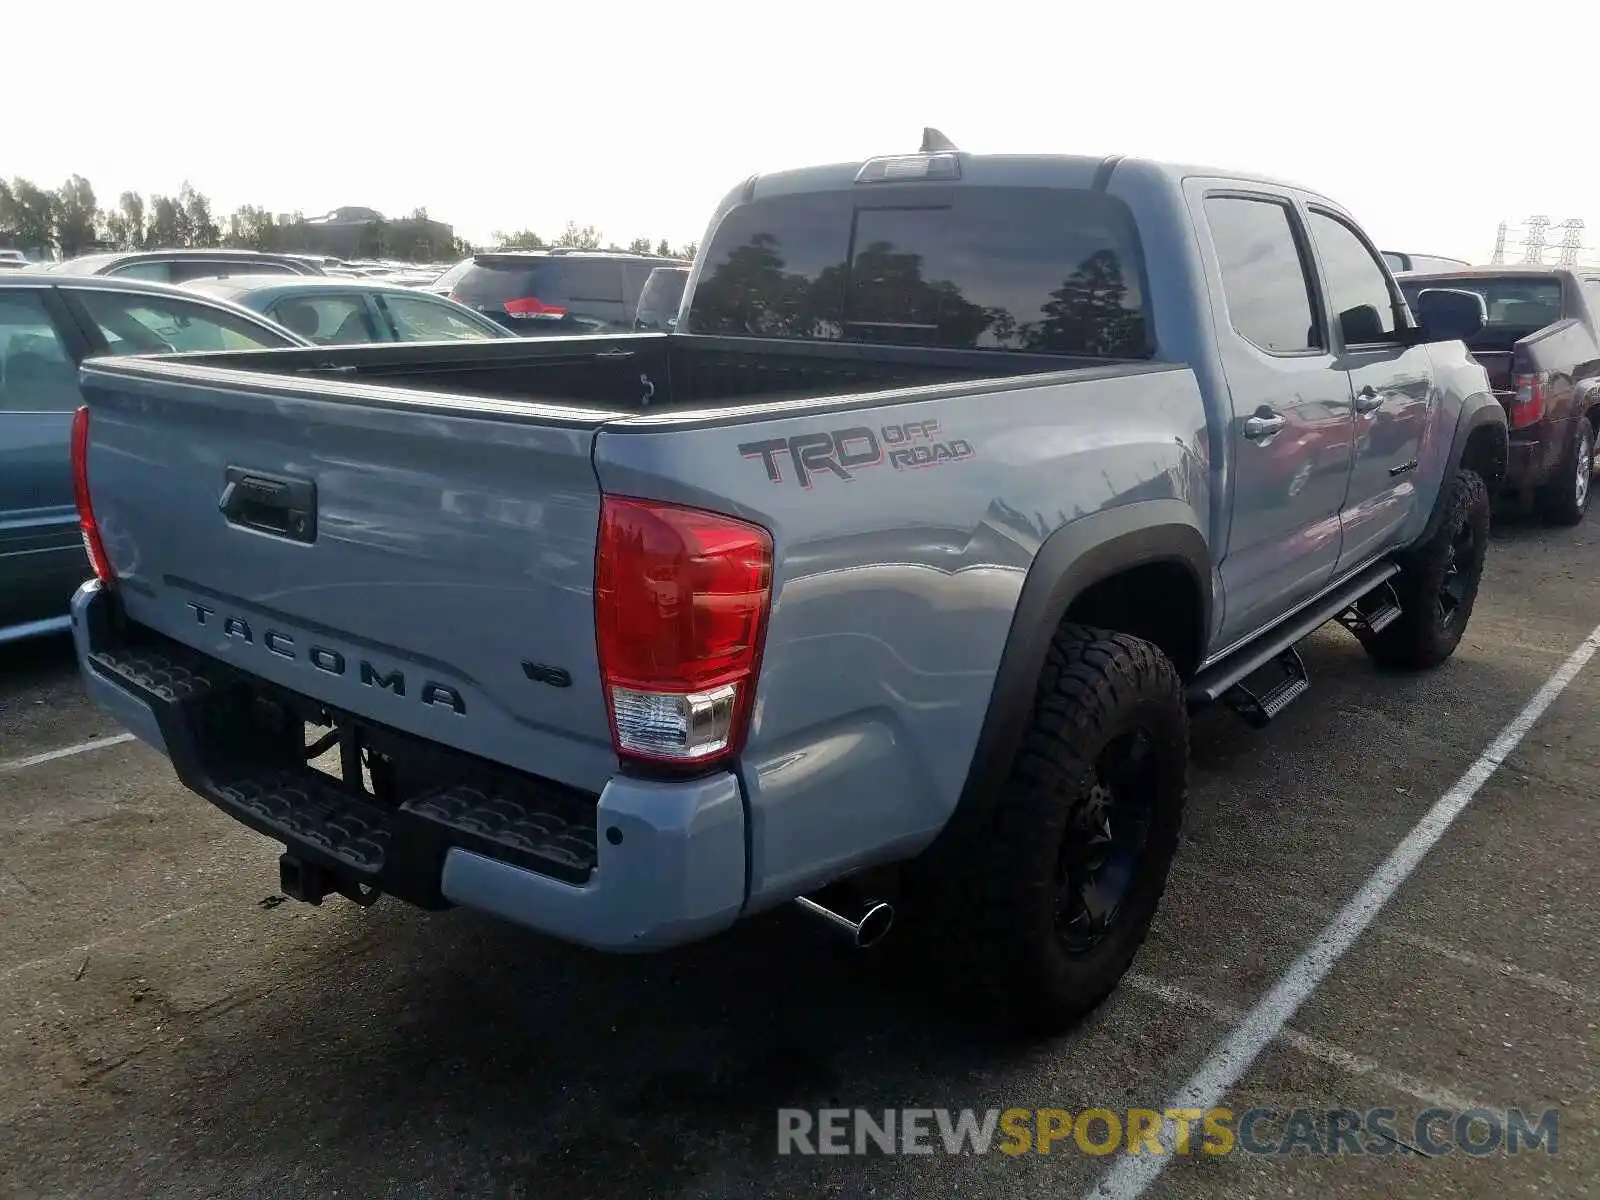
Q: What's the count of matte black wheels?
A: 2